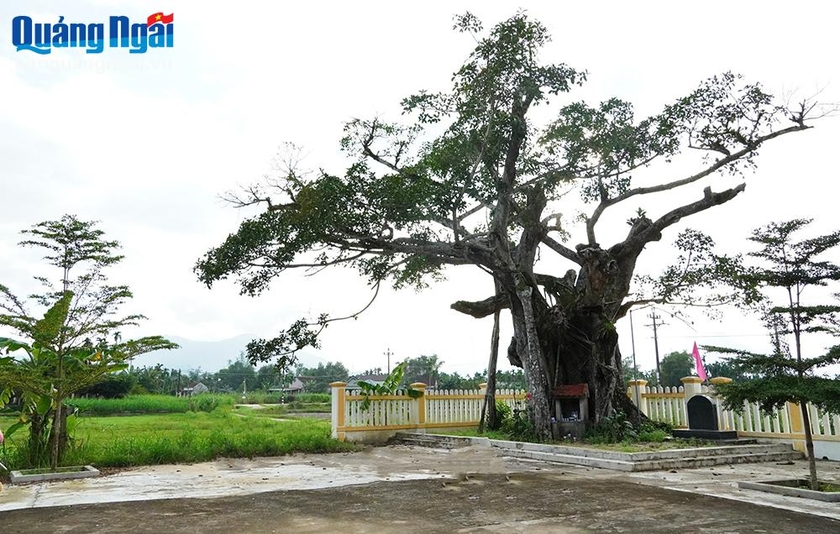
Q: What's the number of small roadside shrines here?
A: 1